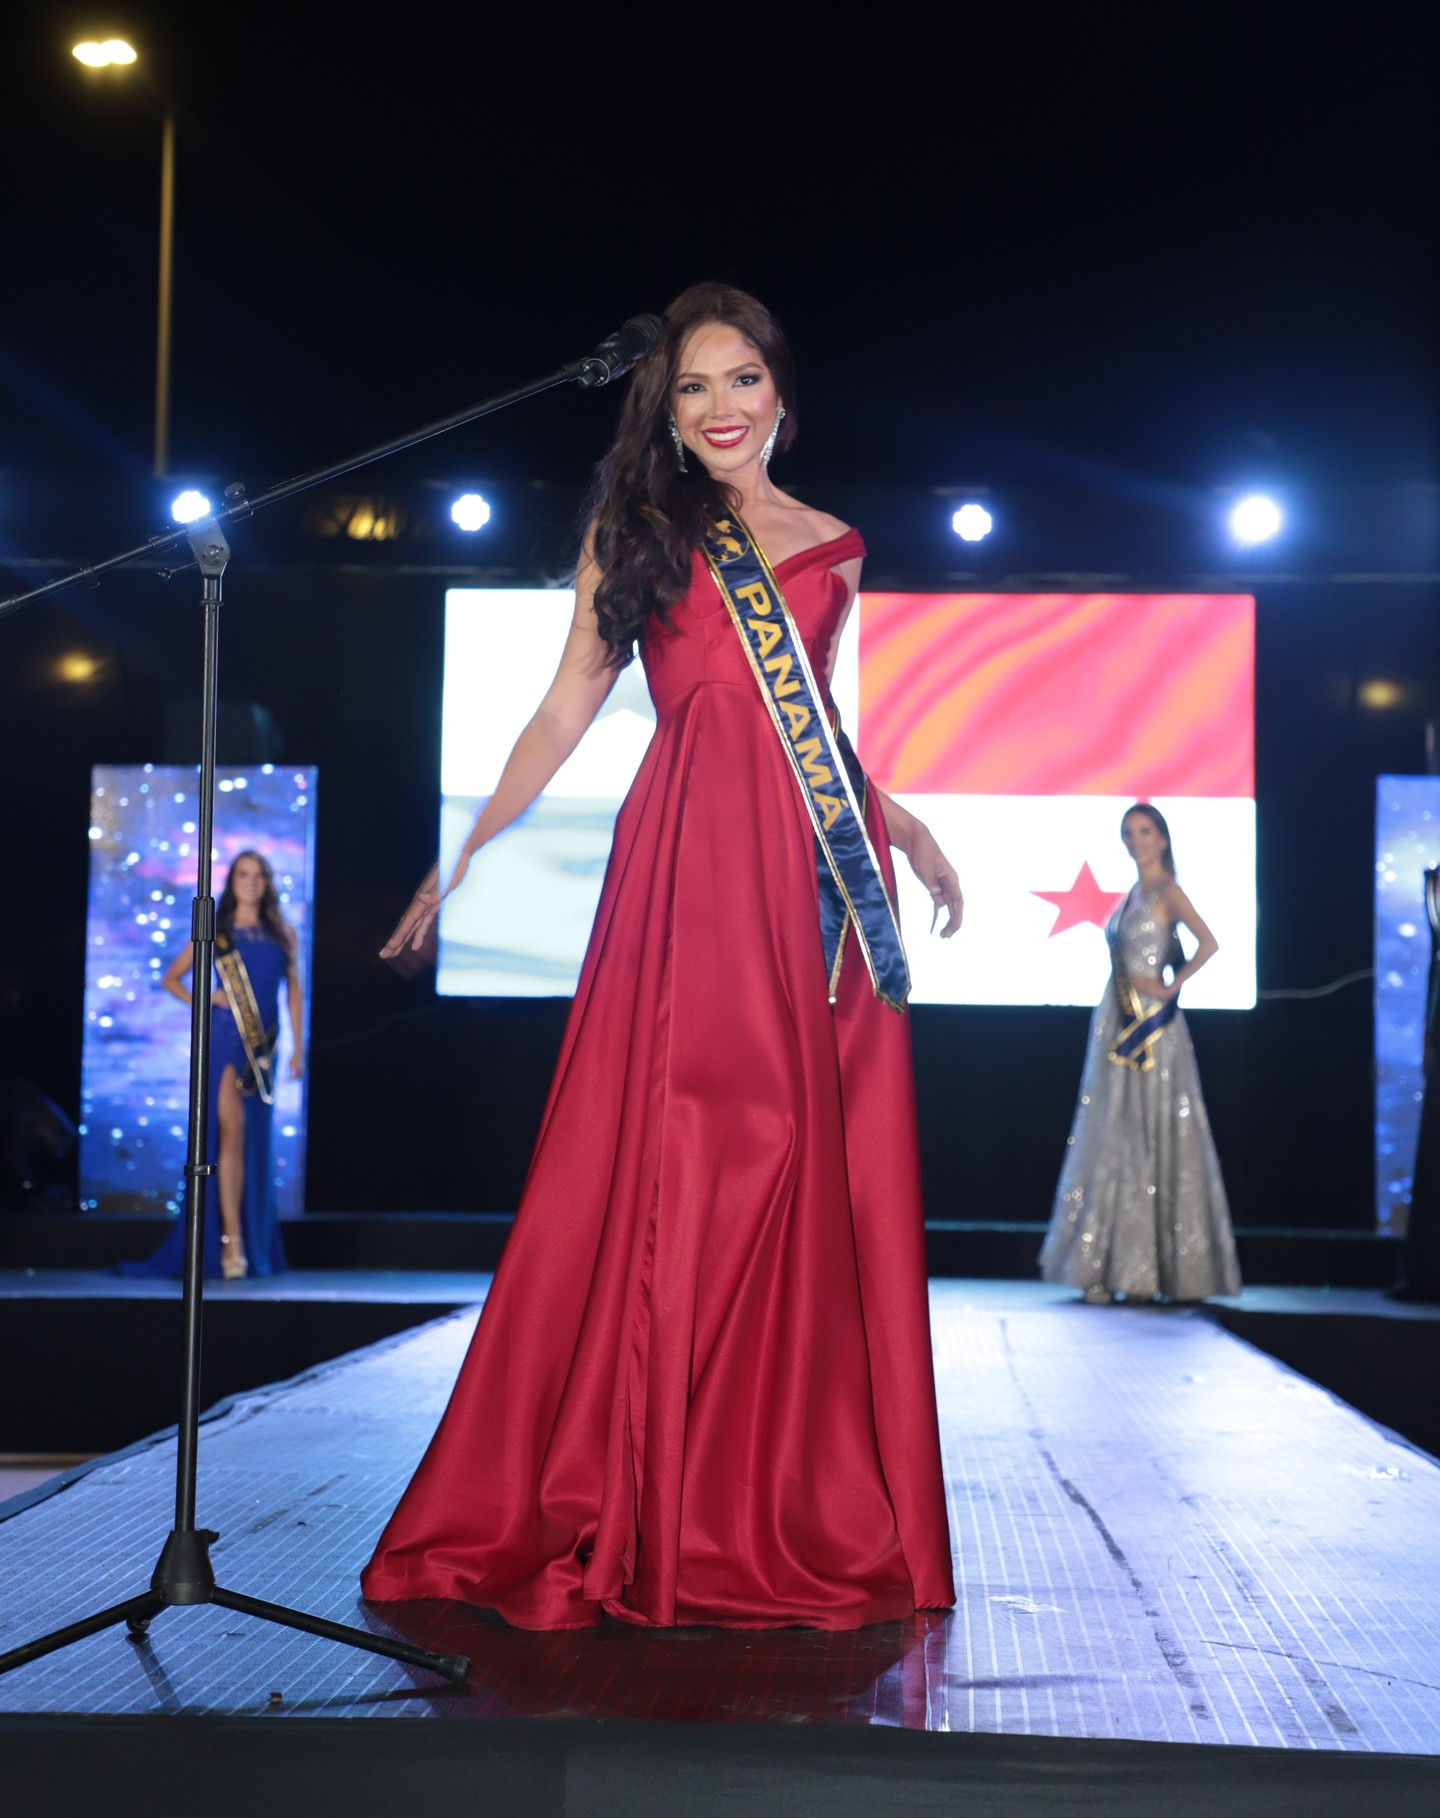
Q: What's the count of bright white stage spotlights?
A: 4